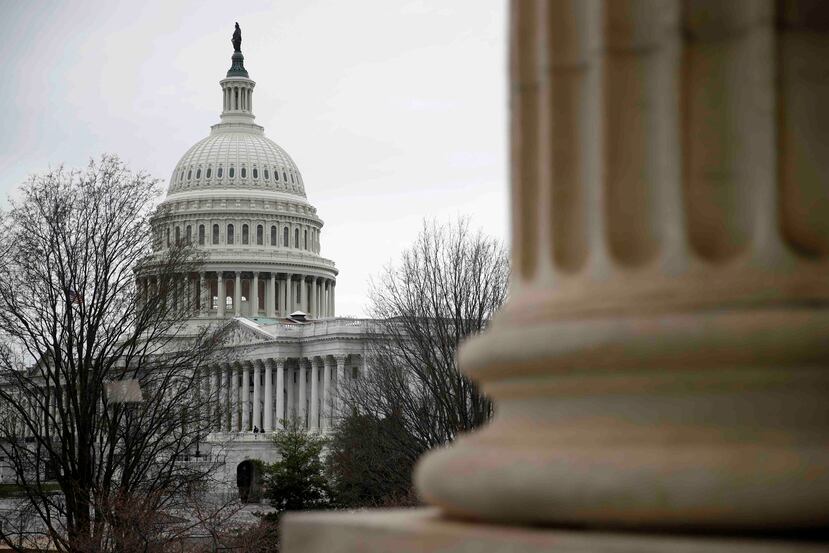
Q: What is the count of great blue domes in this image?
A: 0